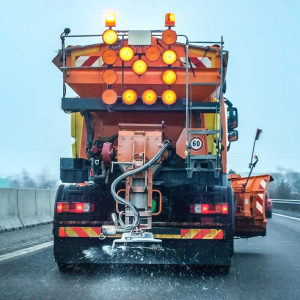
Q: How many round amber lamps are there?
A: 13